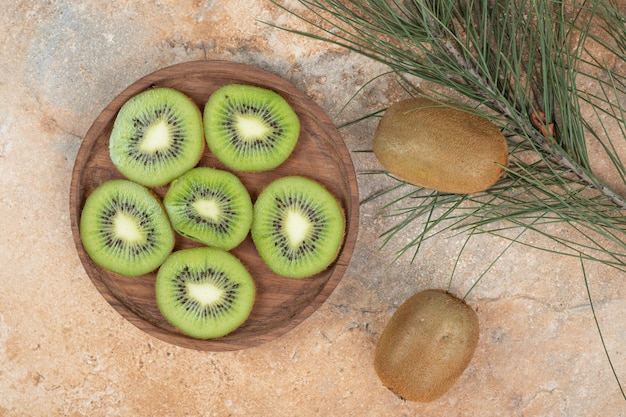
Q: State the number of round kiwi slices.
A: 6